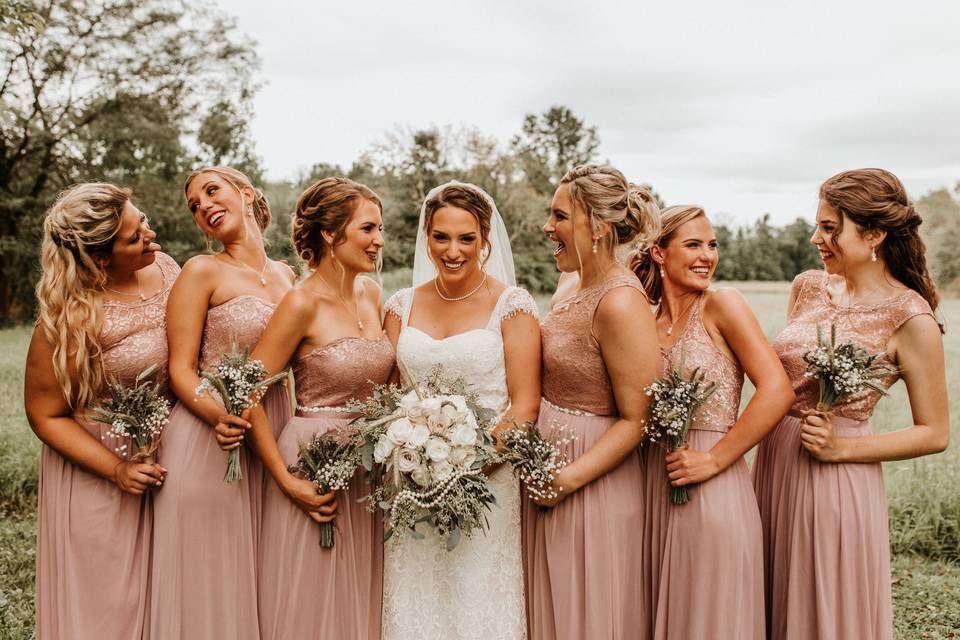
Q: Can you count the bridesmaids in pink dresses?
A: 6